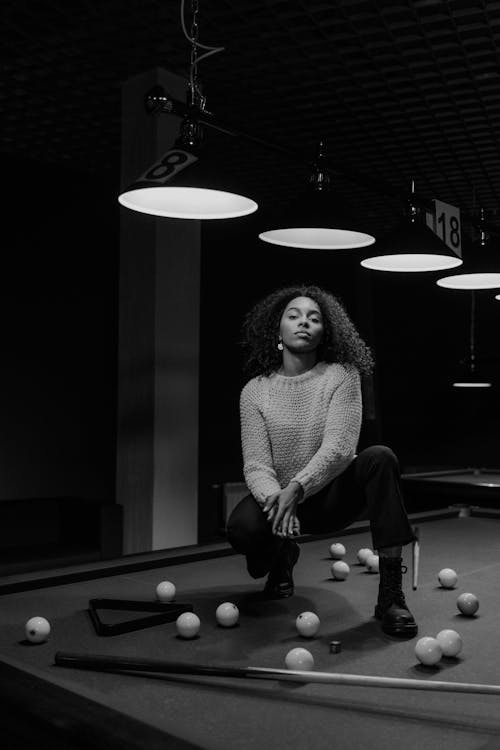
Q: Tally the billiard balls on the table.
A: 14